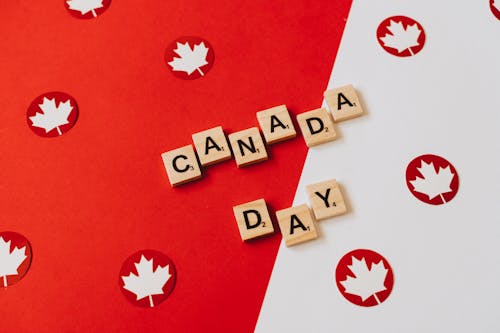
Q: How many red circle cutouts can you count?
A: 9